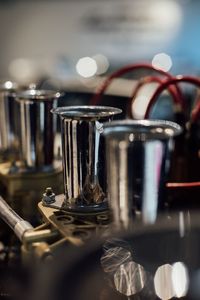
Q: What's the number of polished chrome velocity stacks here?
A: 4